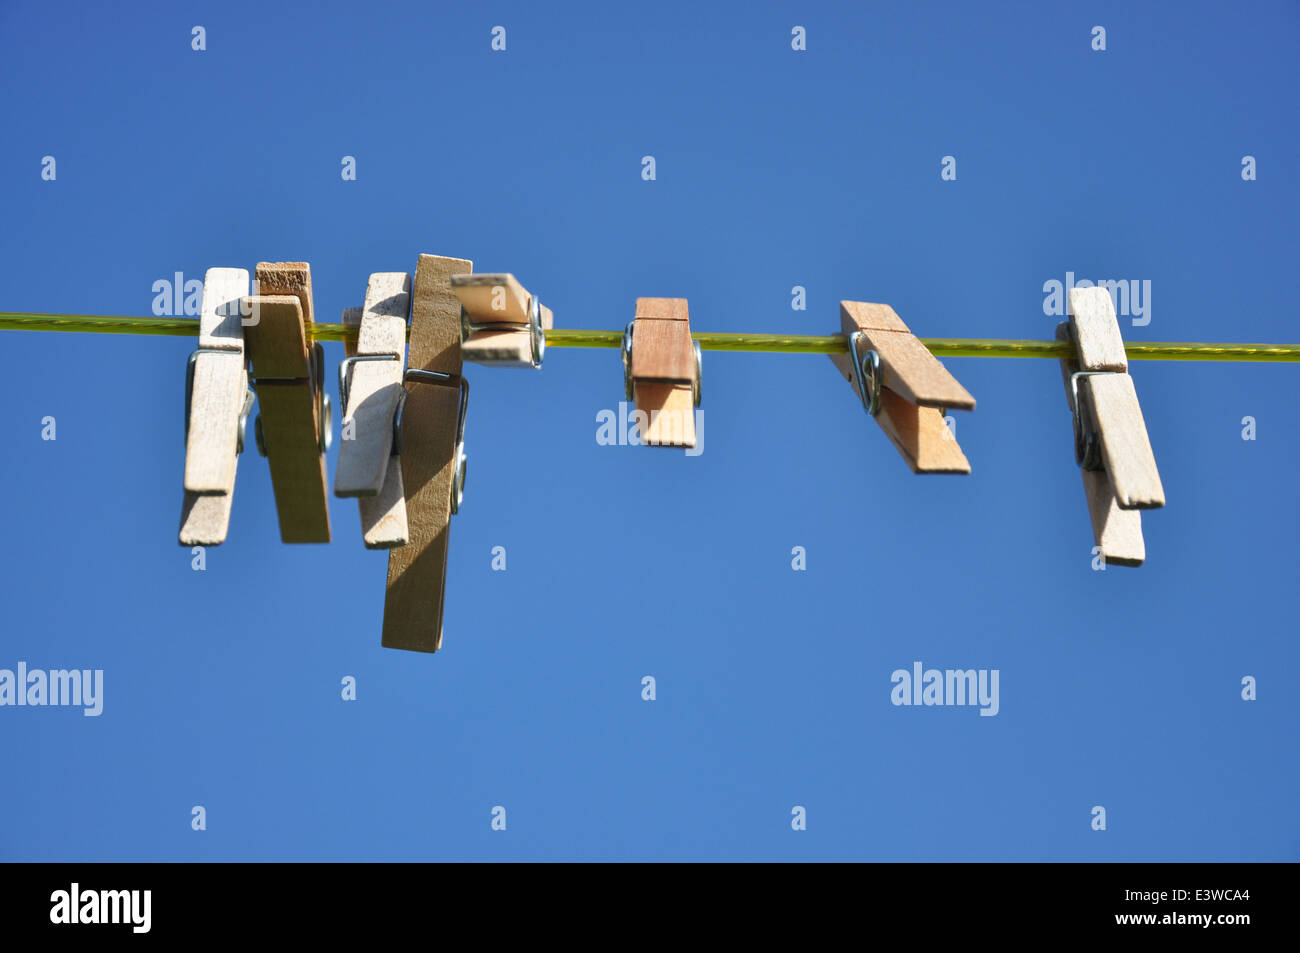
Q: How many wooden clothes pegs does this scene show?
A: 8